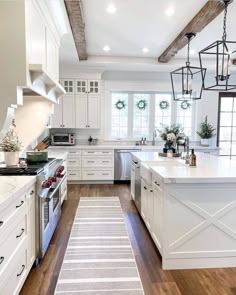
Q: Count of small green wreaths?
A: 4